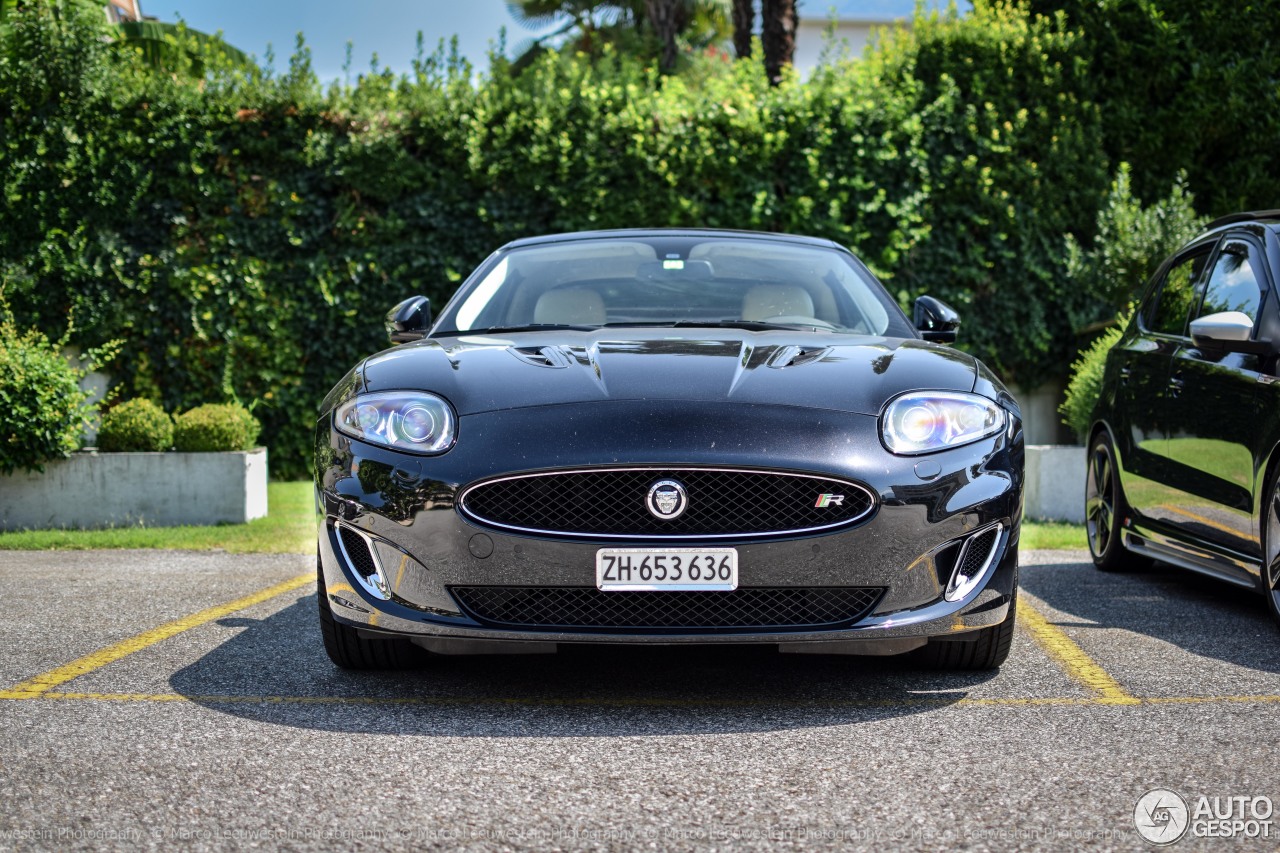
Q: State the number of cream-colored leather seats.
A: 2